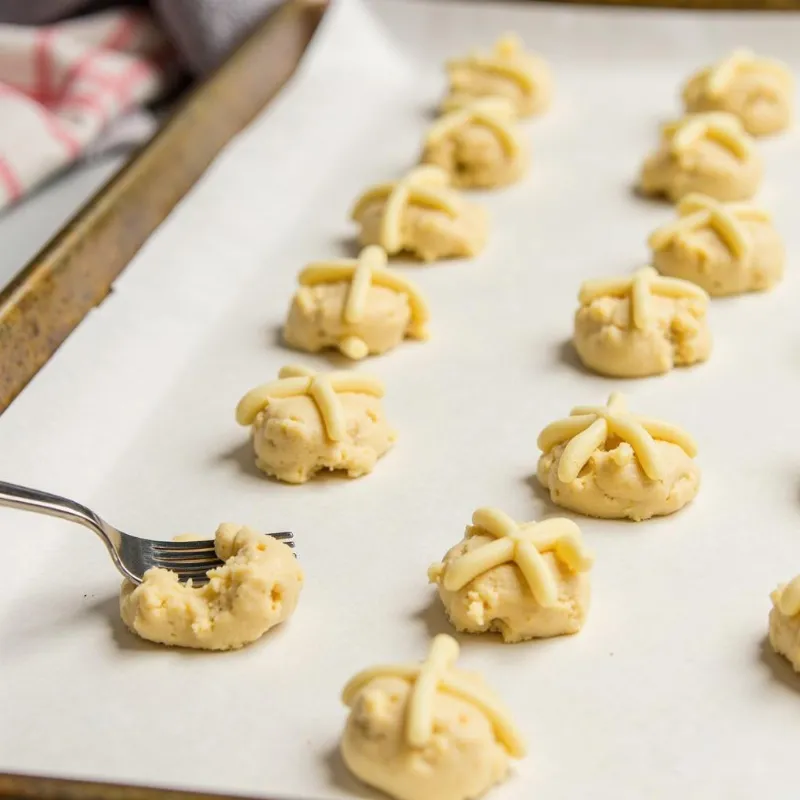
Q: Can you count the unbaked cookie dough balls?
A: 14